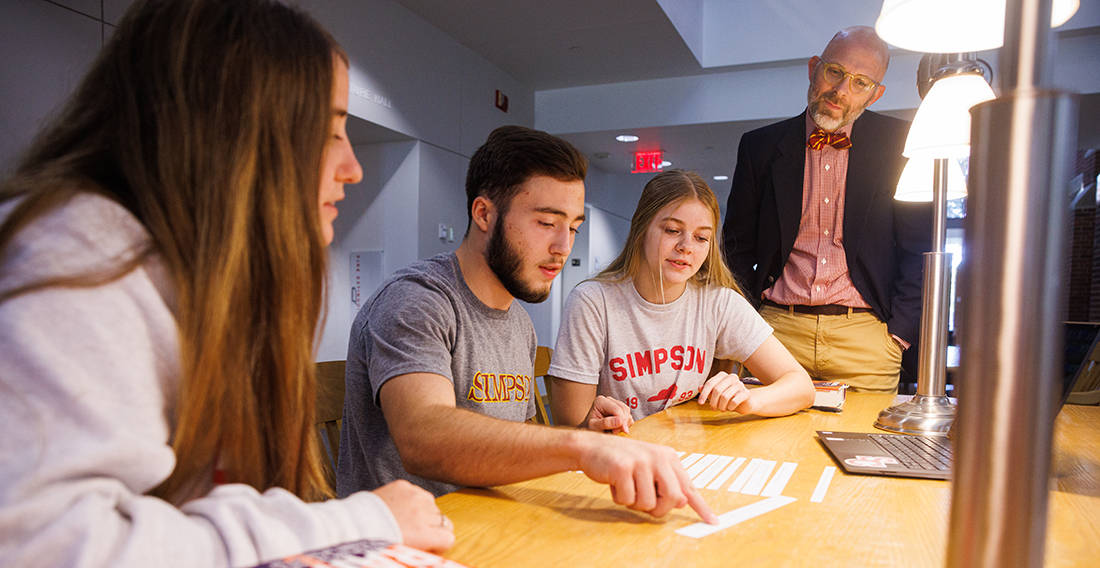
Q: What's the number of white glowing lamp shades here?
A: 3